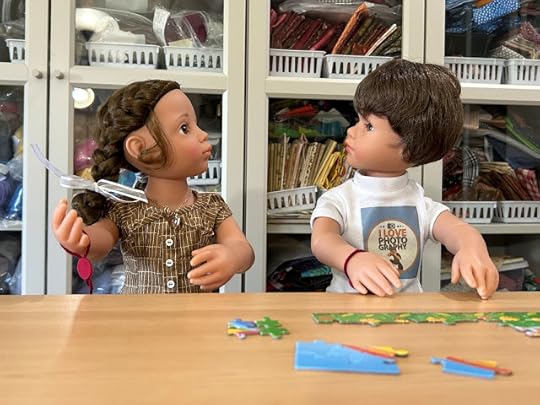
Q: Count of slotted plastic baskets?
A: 11